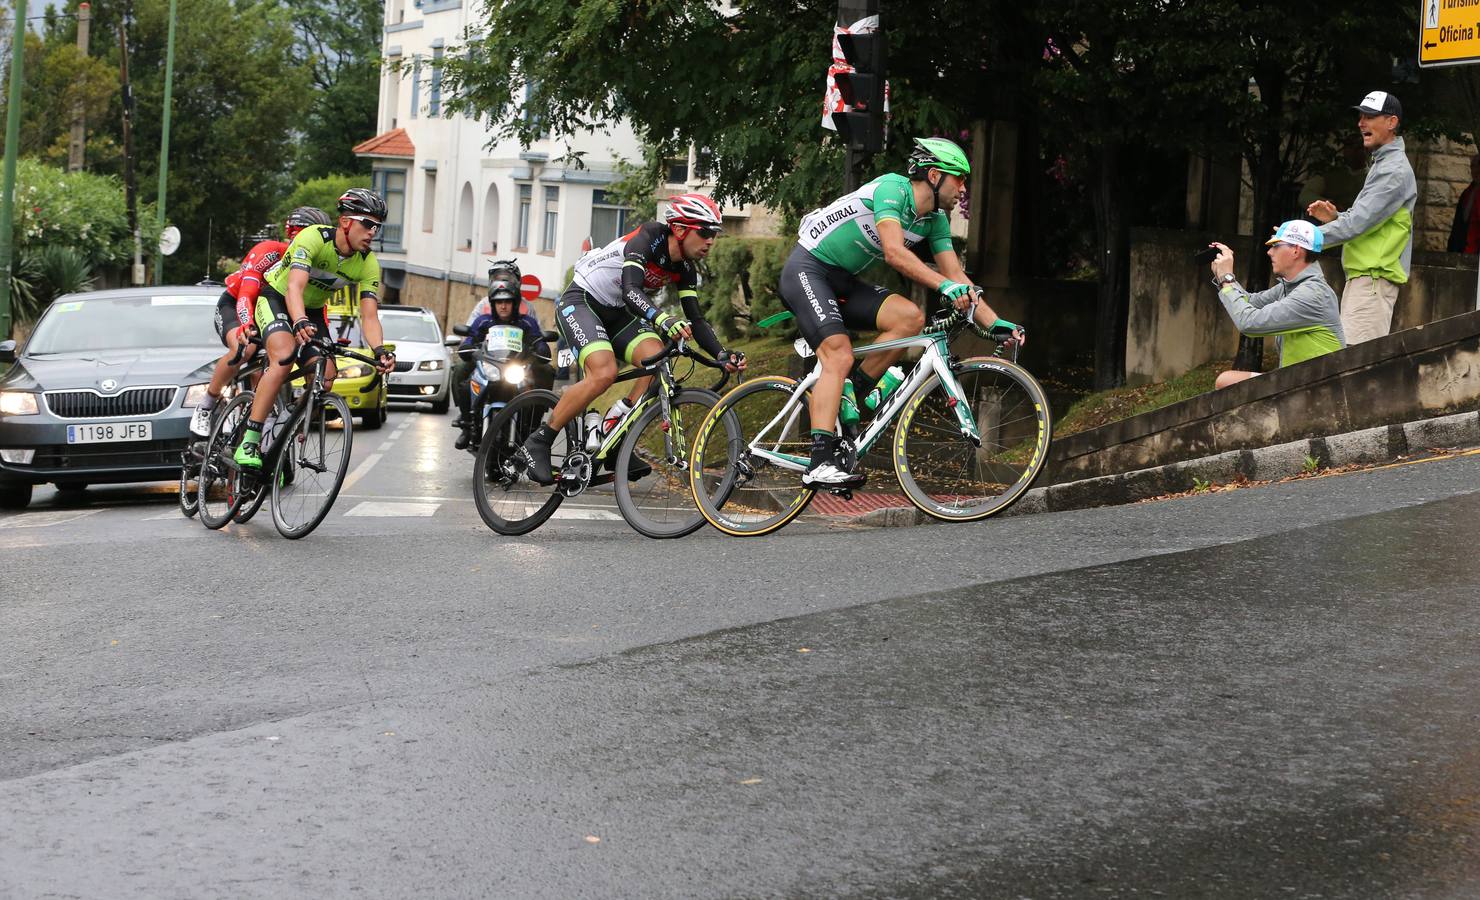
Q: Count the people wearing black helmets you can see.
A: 4